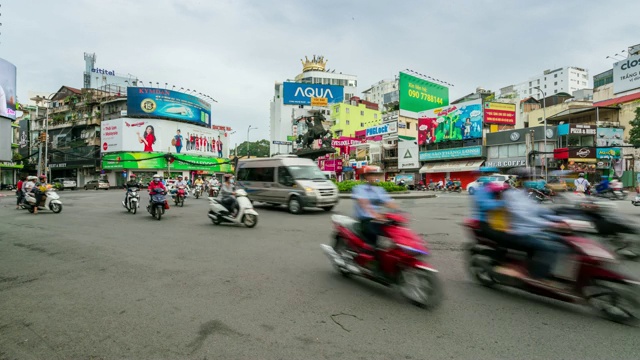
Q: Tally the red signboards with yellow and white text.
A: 1